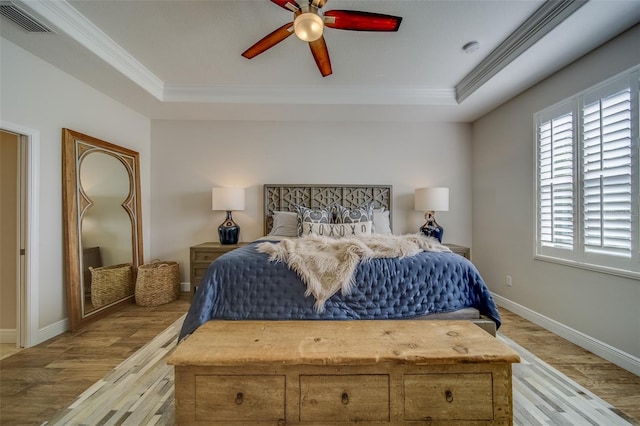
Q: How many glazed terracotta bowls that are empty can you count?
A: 0